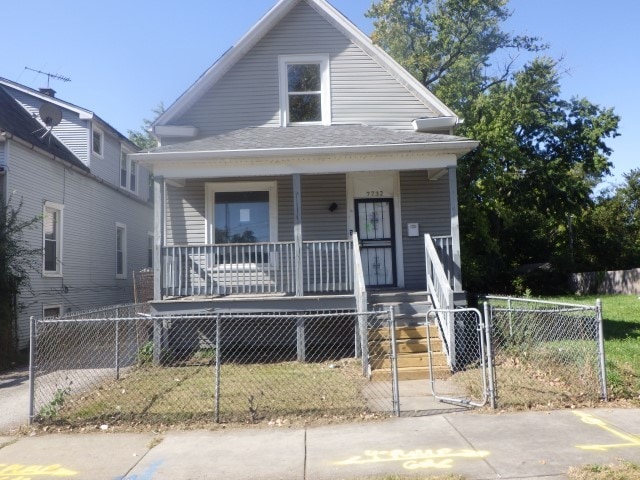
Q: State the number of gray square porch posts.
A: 3